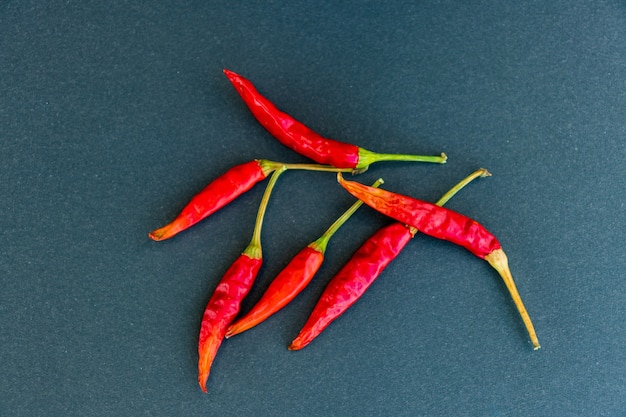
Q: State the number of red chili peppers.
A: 6